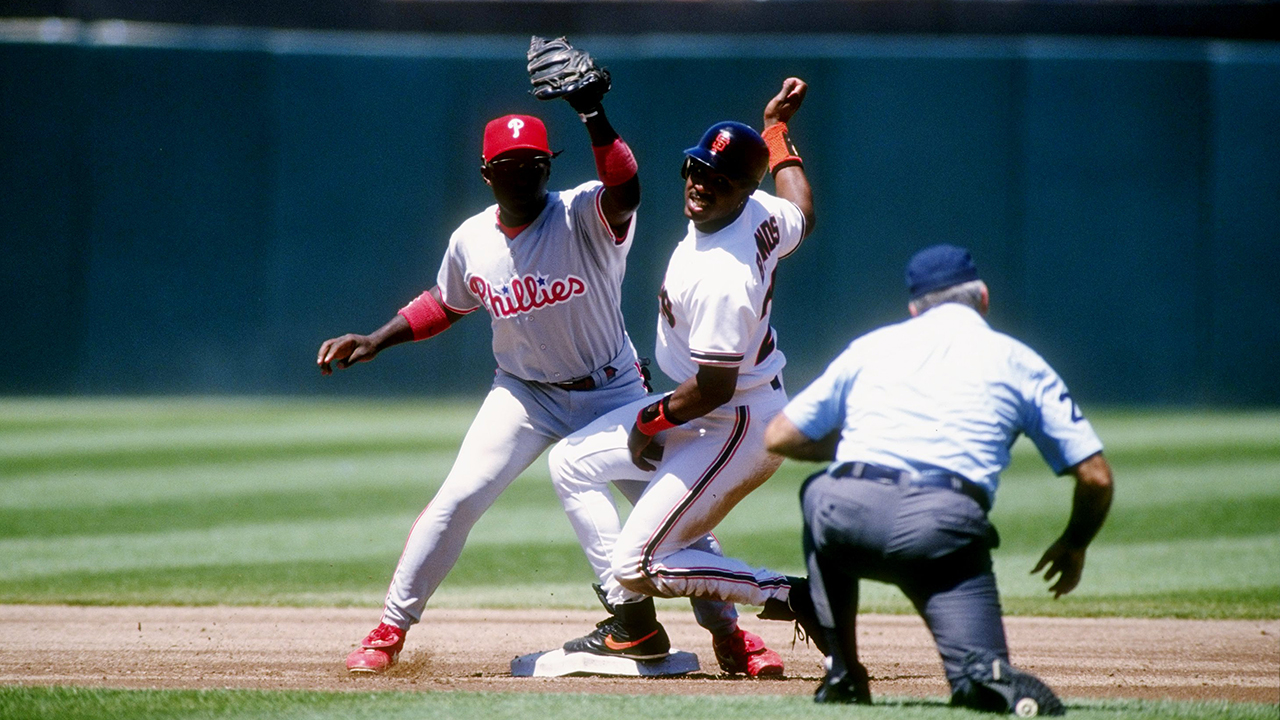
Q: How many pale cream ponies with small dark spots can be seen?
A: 0